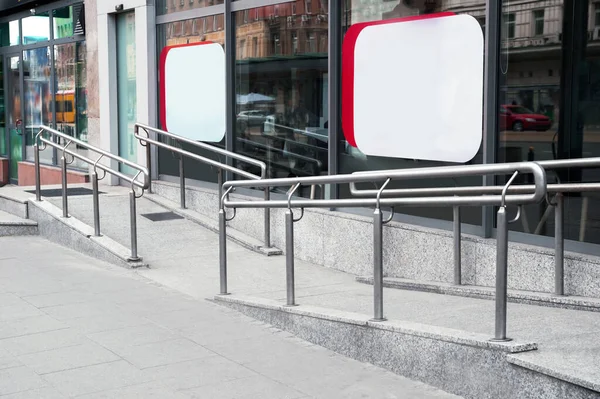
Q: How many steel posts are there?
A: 14